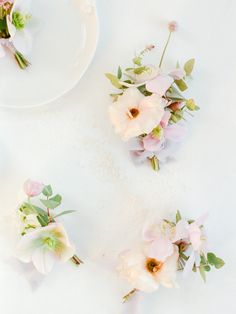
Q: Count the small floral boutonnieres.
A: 4